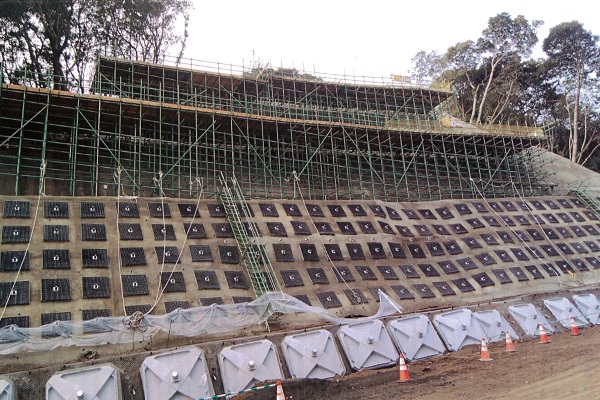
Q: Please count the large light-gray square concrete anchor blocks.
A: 12